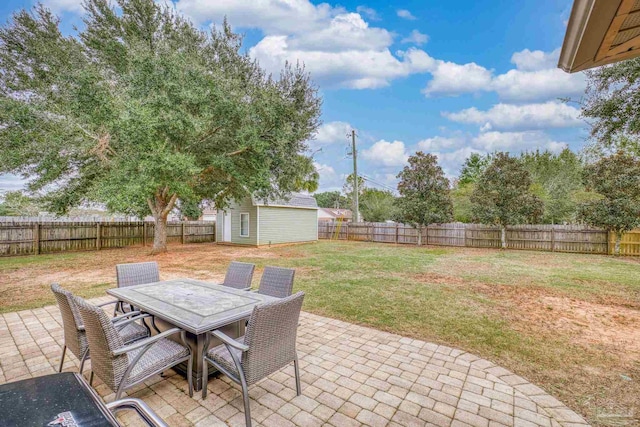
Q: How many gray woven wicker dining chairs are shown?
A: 6